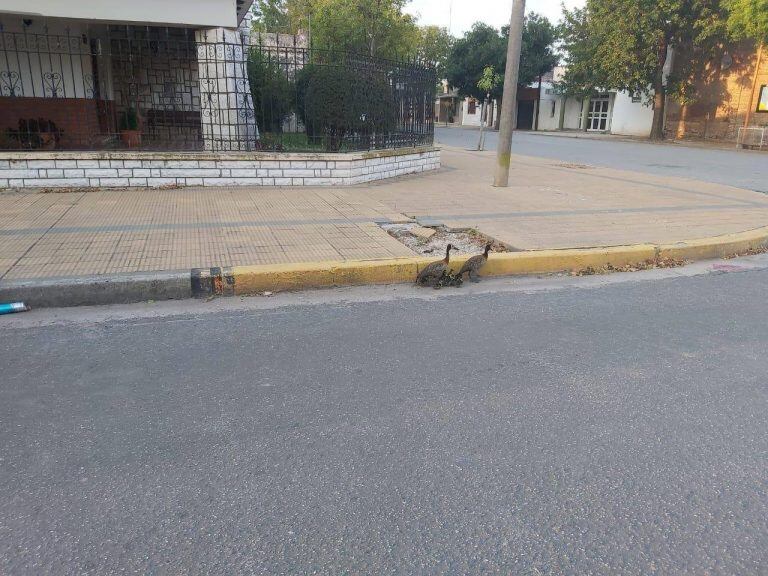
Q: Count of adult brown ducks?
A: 2